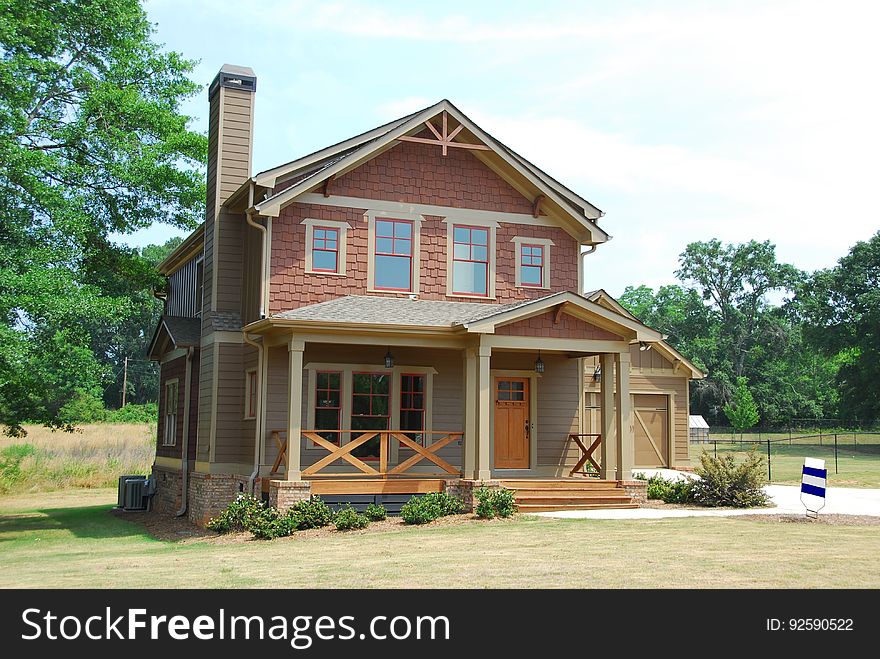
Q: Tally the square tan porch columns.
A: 5